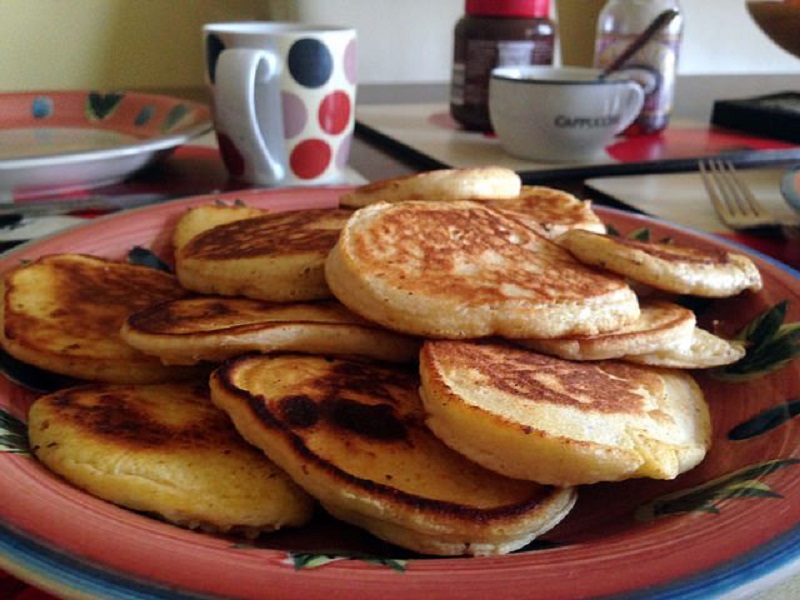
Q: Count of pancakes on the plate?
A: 13